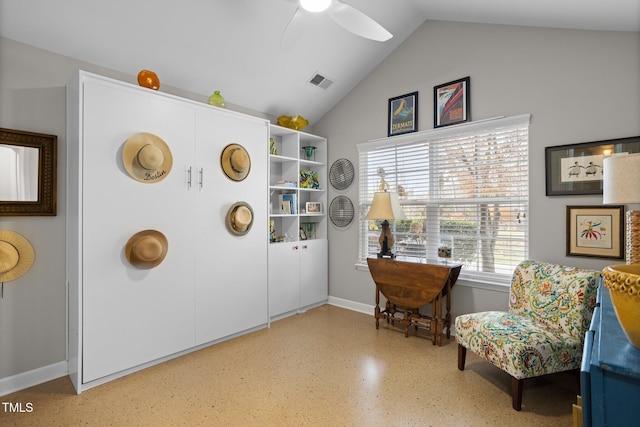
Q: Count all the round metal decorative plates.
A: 2